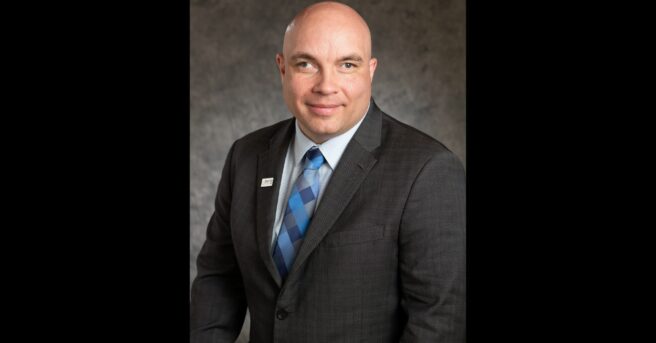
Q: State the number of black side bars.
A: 2